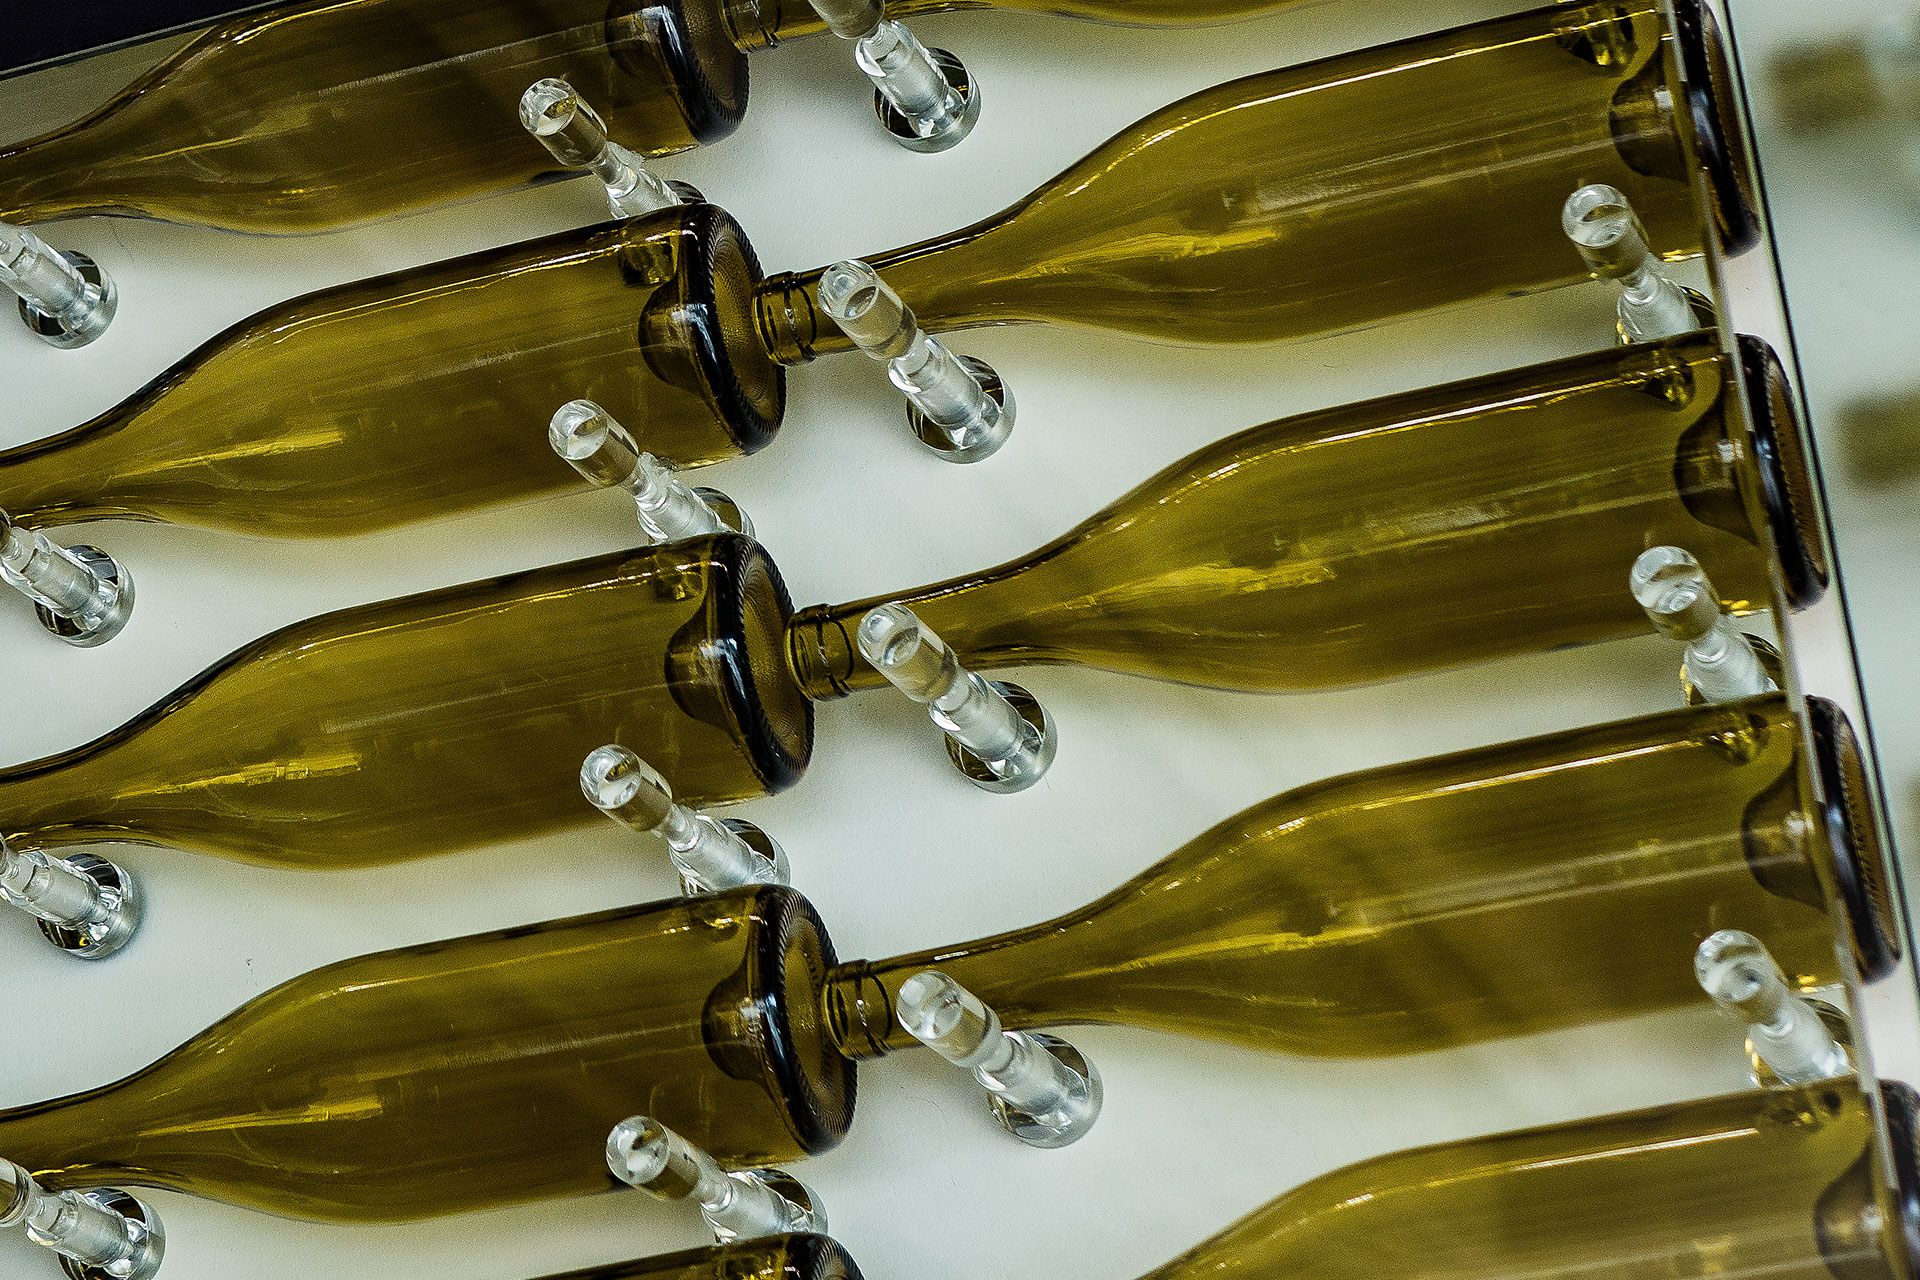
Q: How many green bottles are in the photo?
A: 10